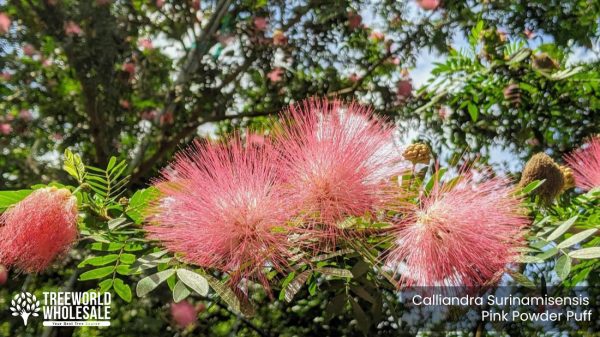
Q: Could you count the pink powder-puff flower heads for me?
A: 5